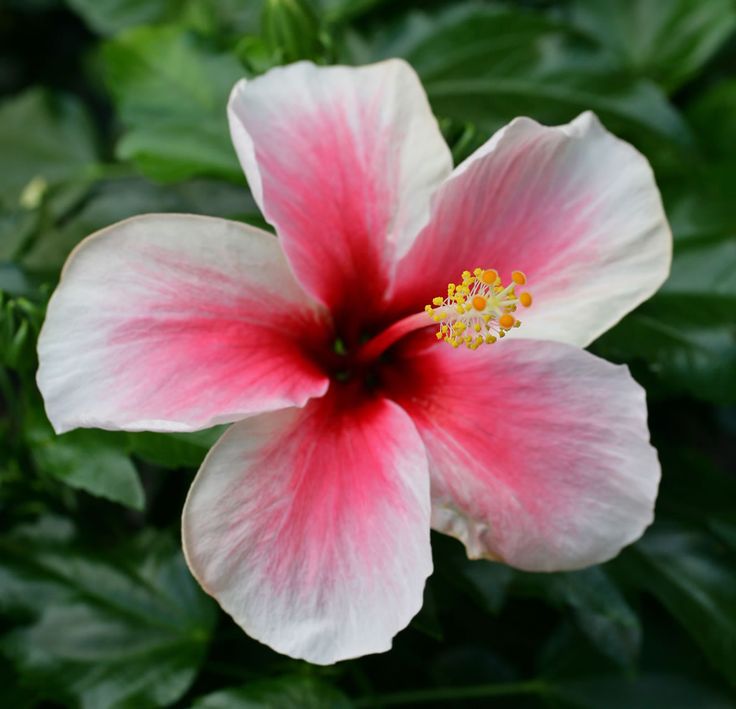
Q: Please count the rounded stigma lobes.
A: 5